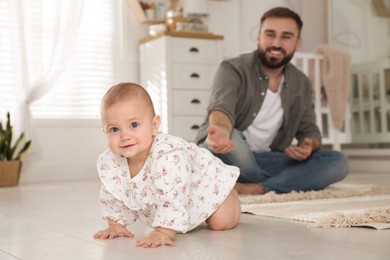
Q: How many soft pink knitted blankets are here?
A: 1